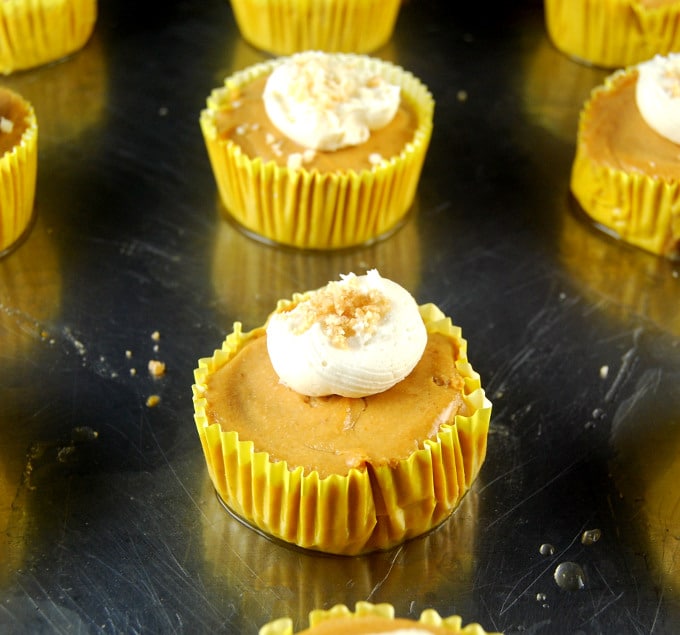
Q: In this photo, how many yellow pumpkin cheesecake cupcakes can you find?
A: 8